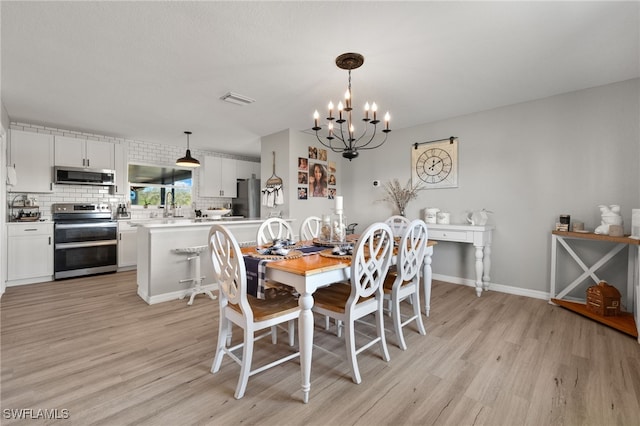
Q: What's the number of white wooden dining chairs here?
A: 6